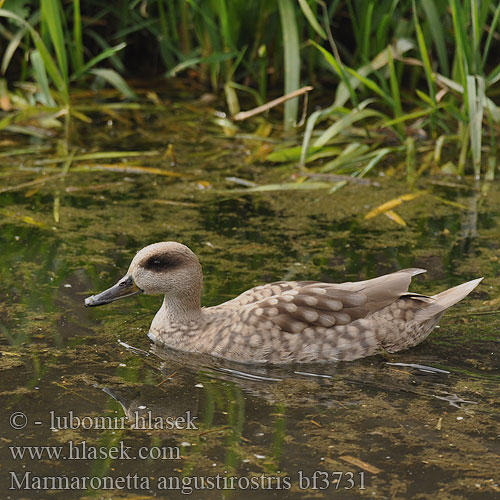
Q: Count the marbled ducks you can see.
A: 1